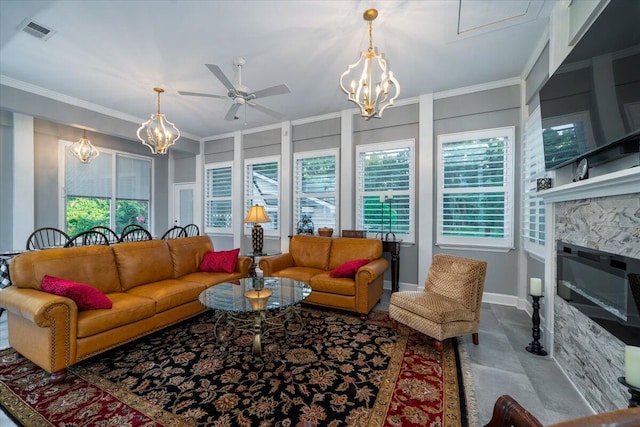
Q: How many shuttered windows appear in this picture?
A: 6